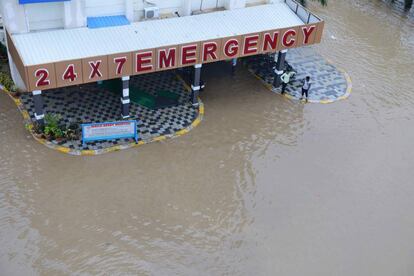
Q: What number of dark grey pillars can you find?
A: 4